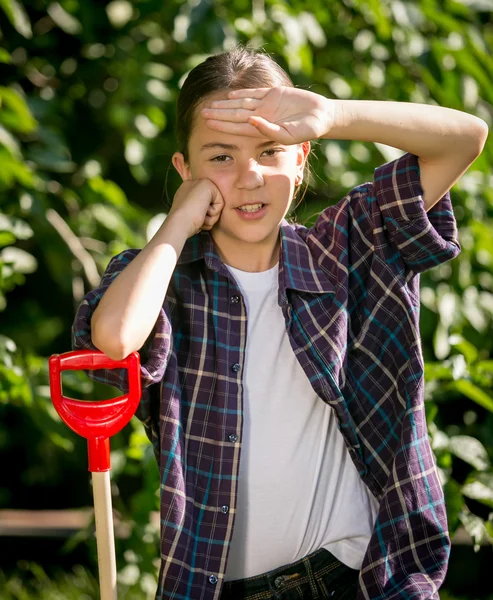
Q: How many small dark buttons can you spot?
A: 5